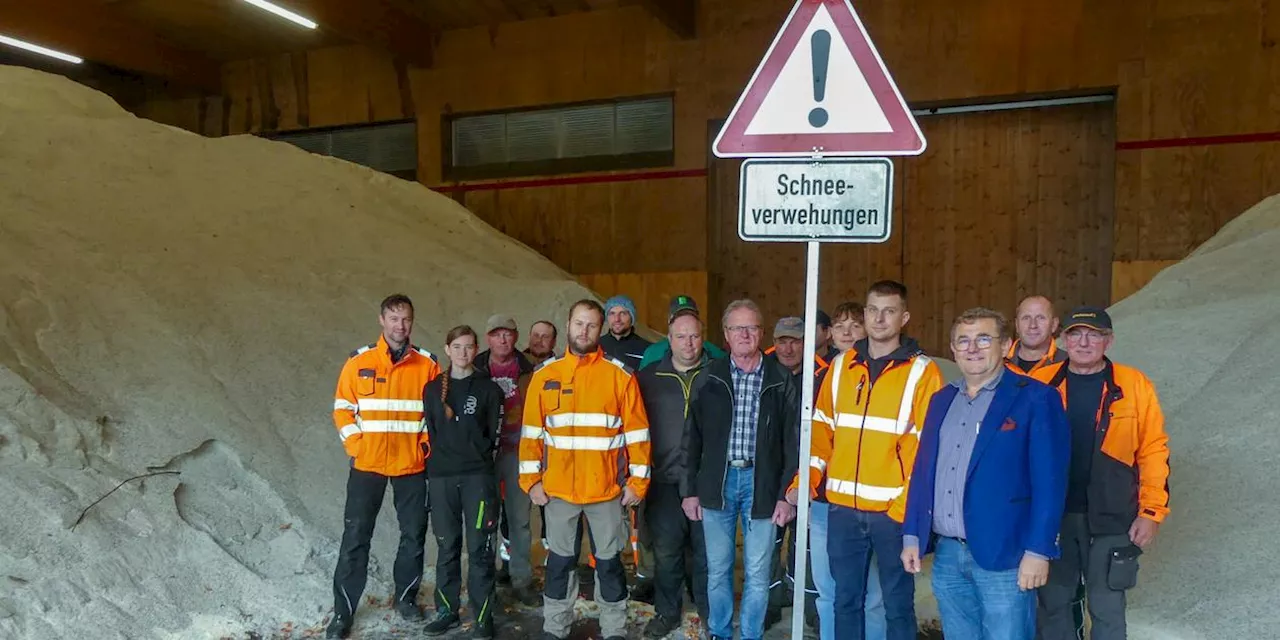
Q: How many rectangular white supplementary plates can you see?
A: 1